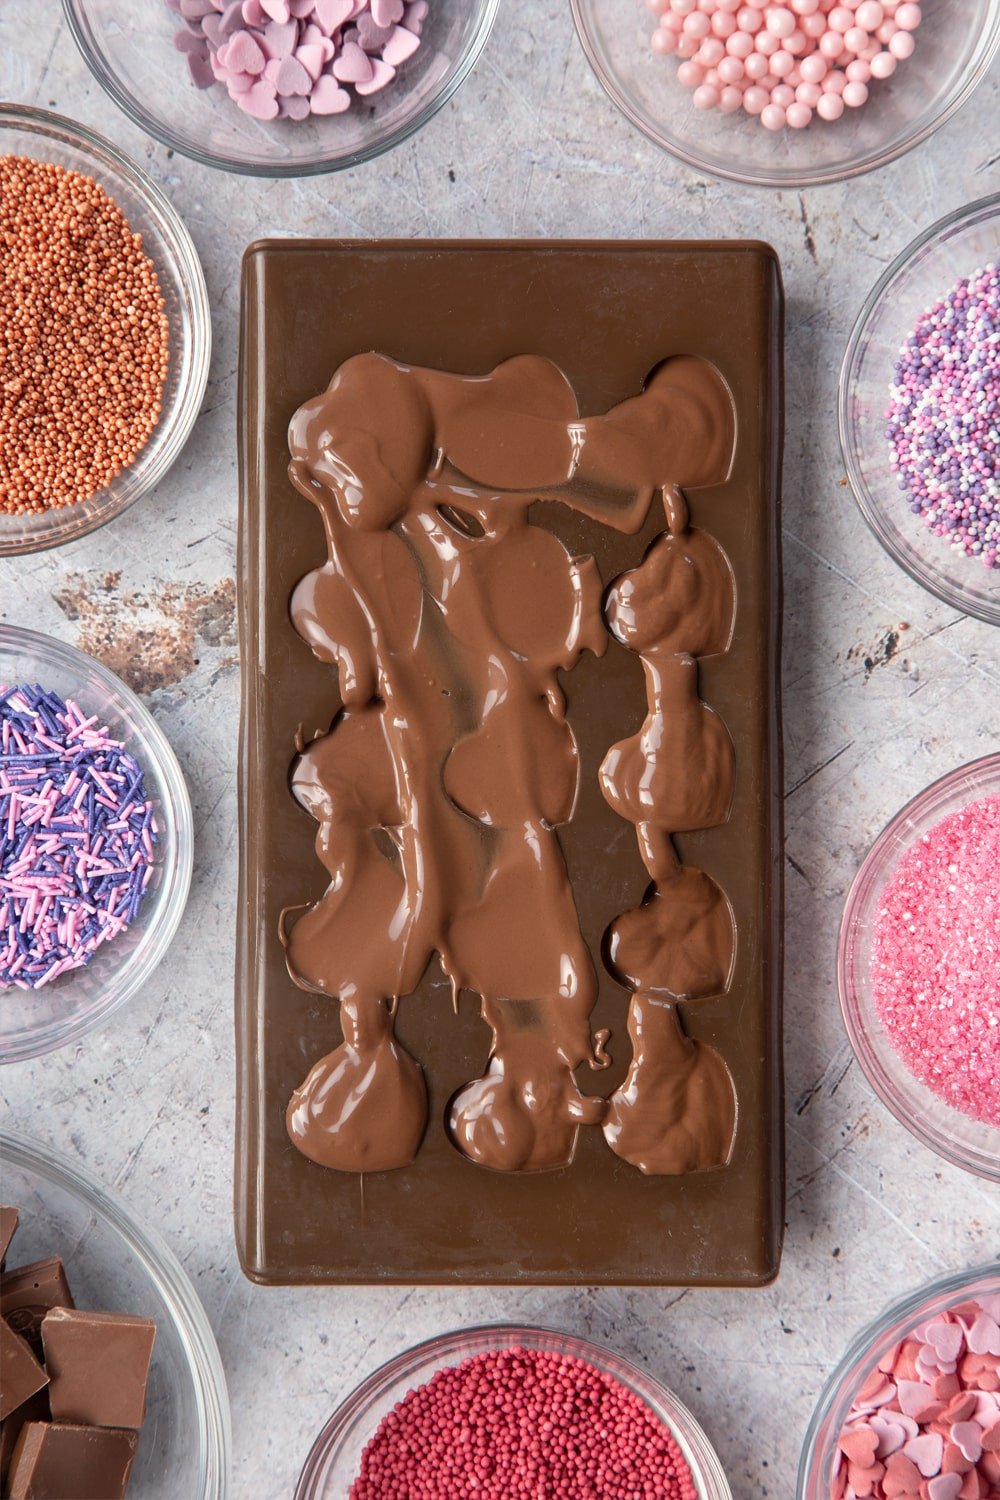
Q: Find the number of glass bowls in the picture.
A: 9